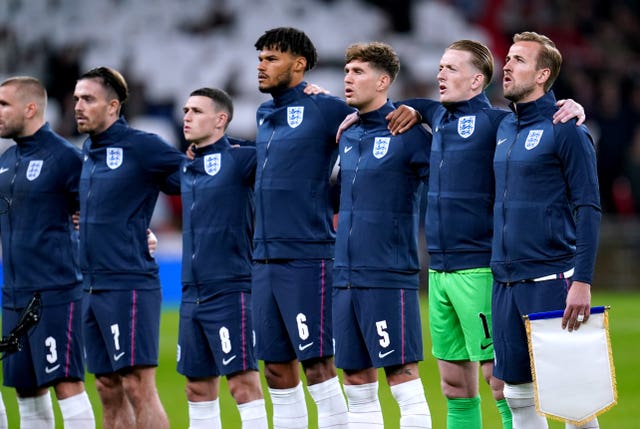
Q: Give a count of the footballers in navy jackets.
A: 7